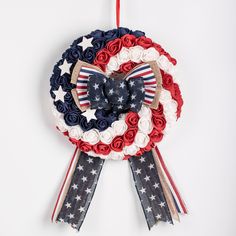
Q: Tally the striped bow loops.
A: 2